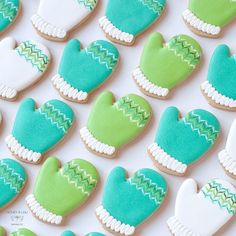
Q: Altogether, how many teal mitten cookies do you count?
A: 9